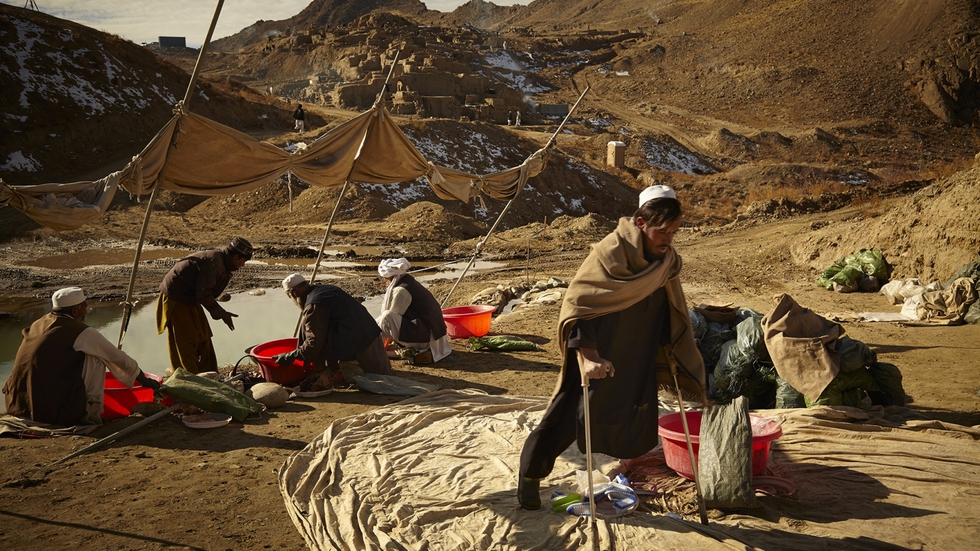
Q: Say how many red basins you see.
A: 4